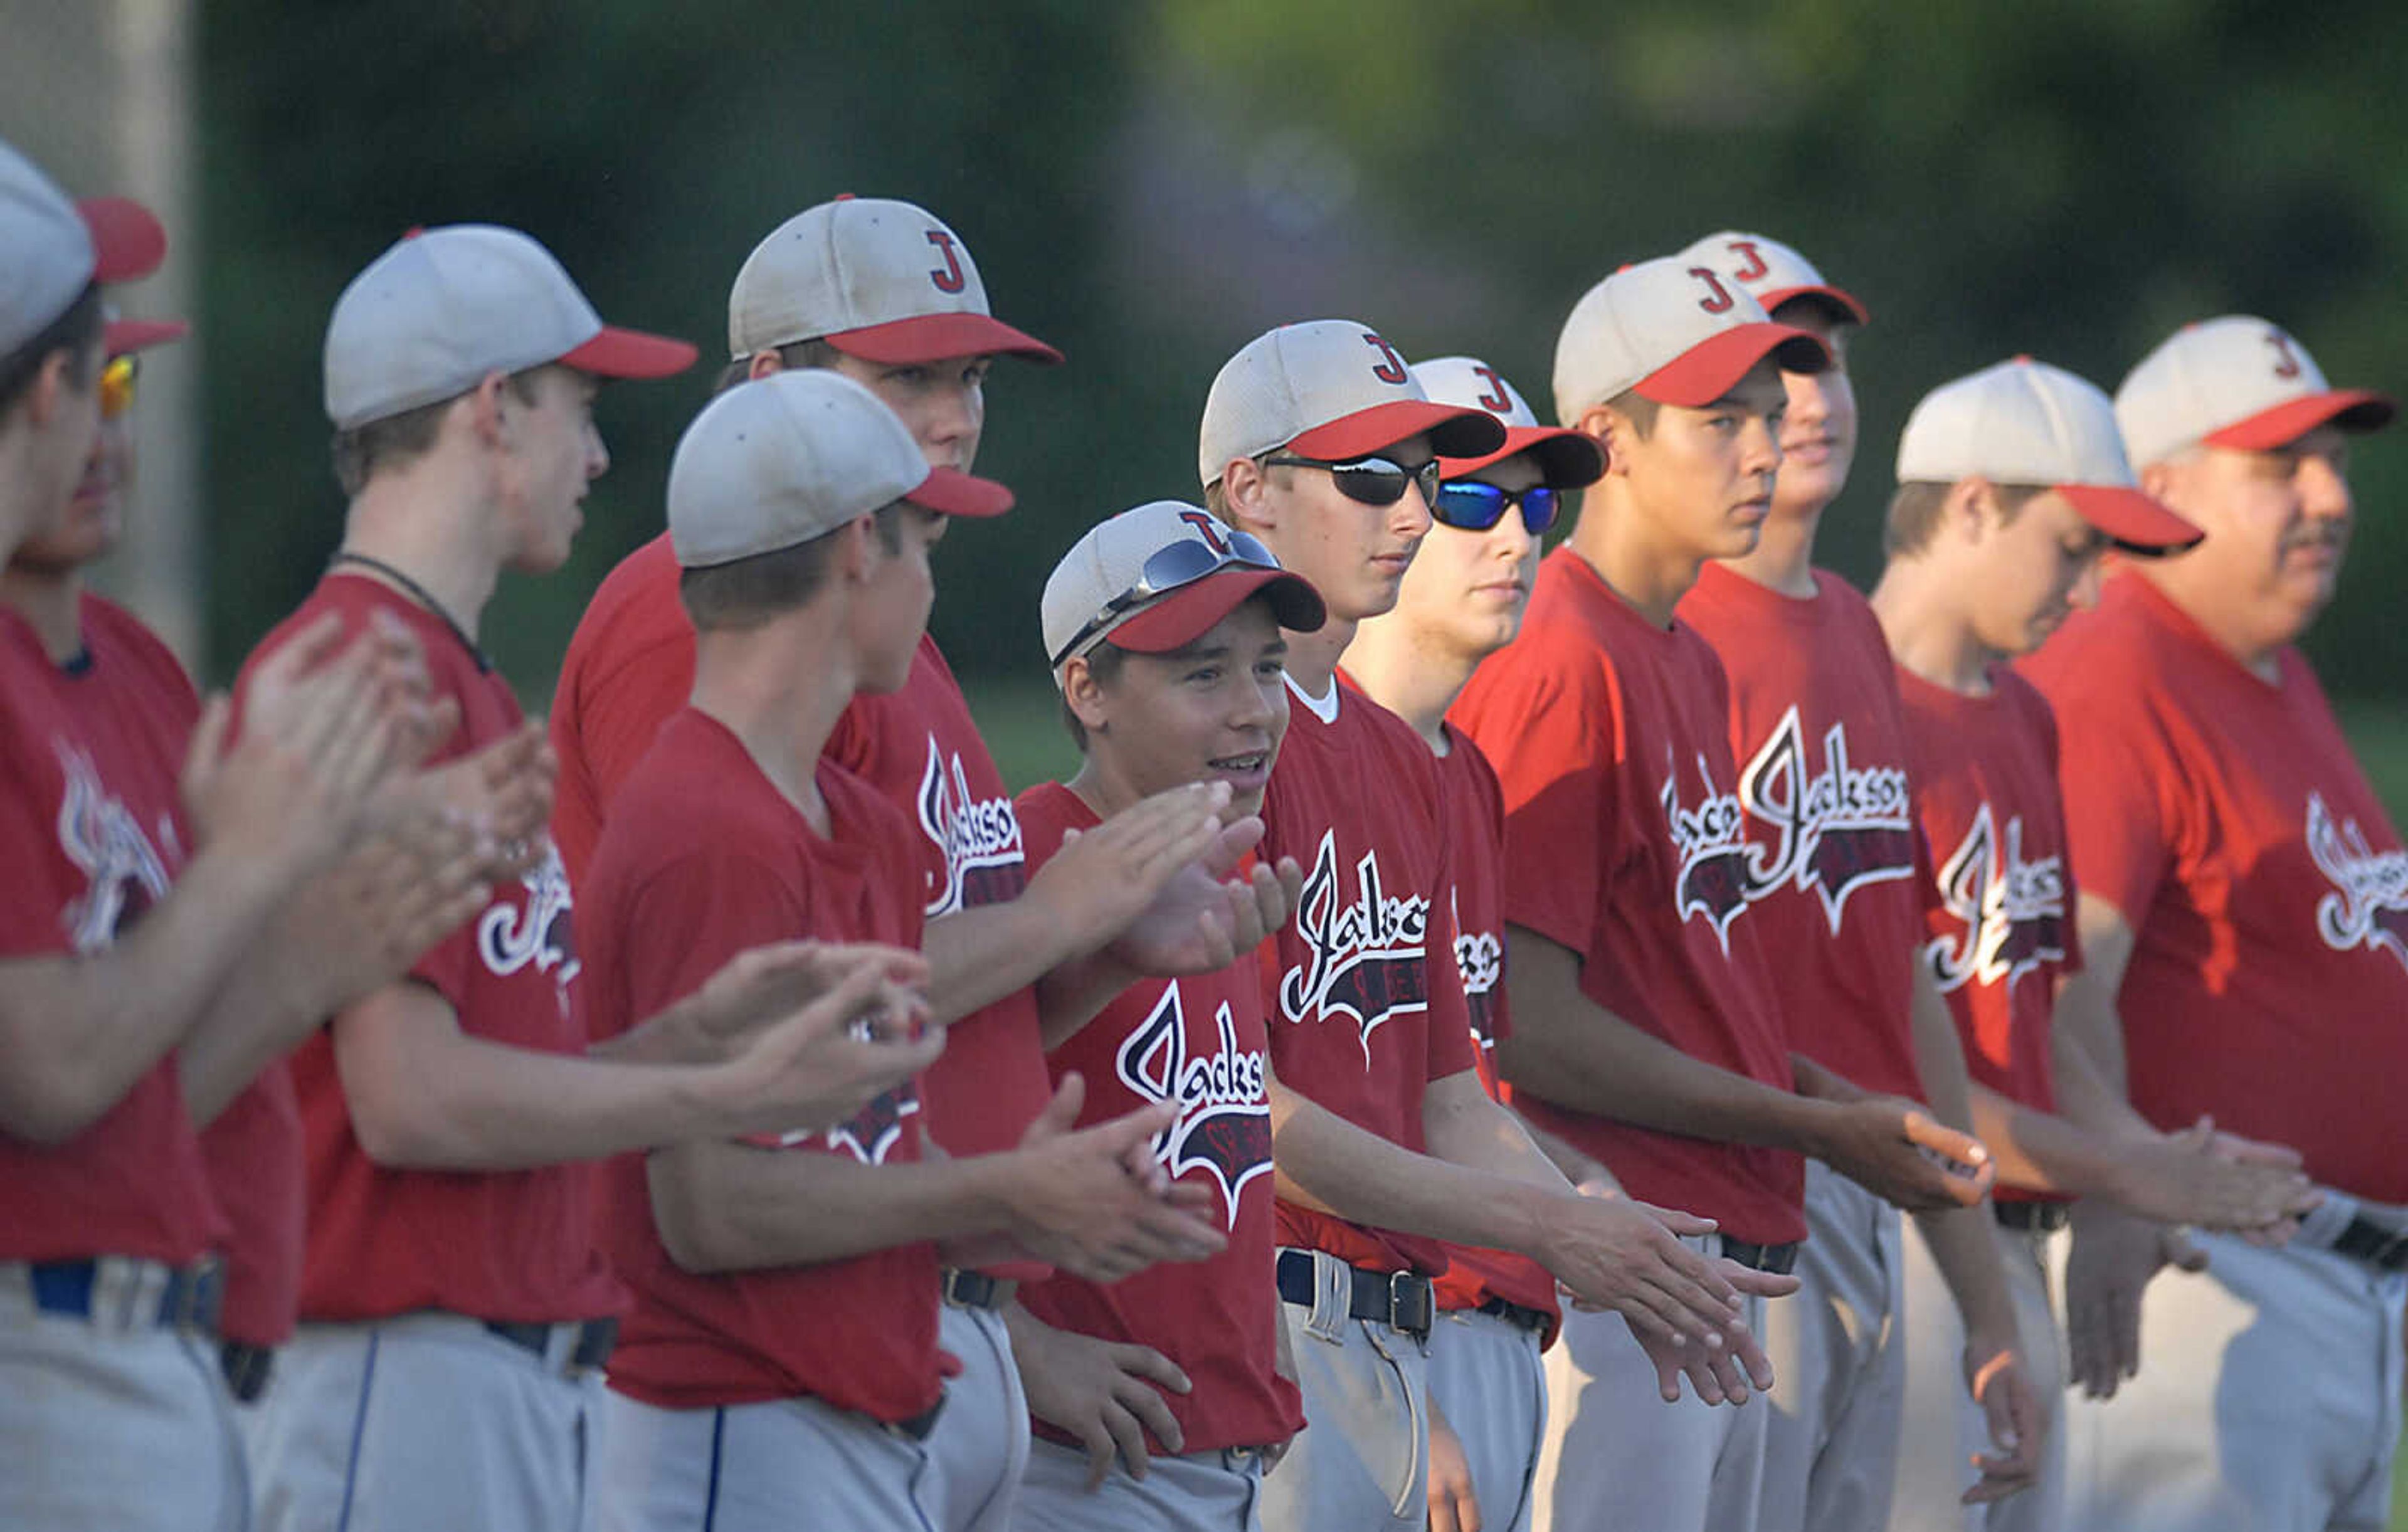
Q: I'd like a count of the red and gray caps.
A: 12